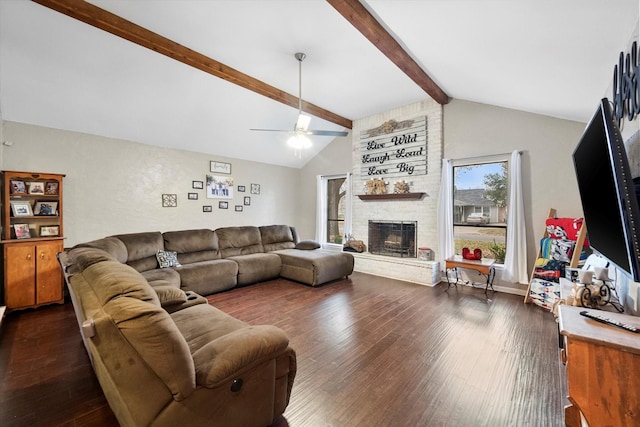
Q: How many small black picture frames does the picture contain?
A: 7